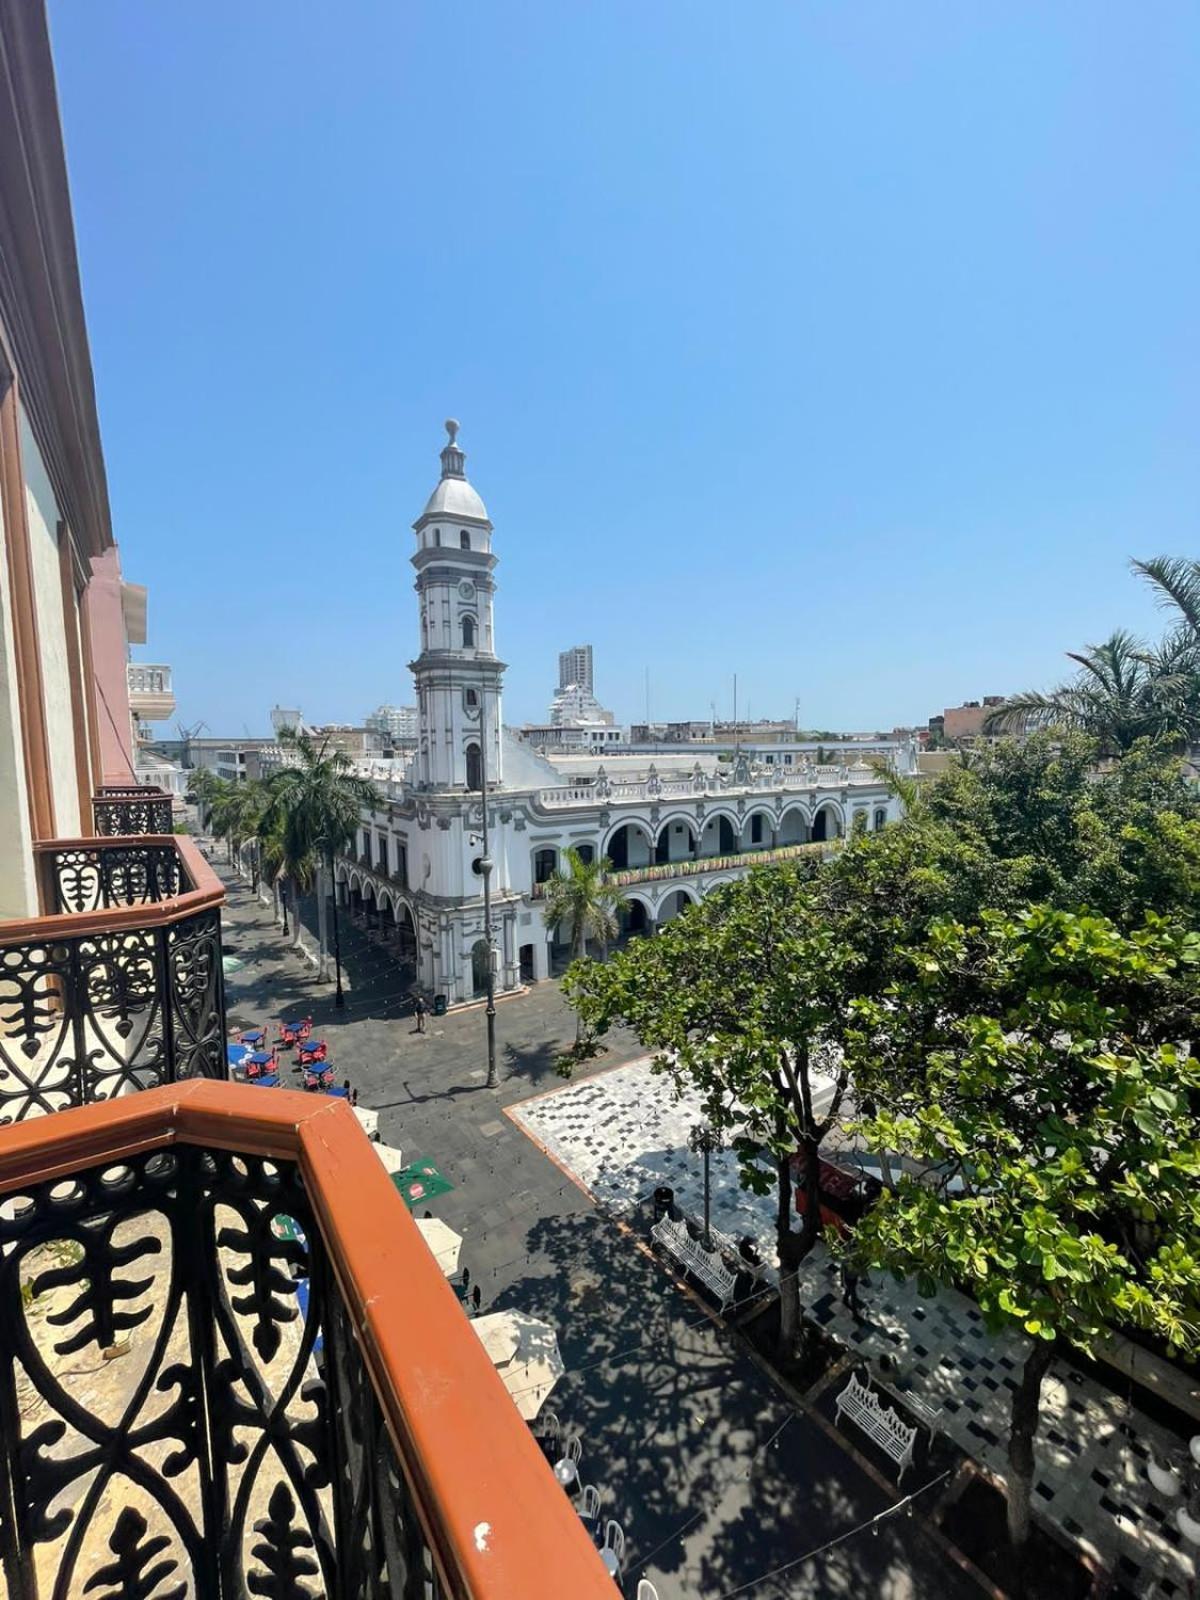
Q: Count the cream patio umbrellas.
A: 4